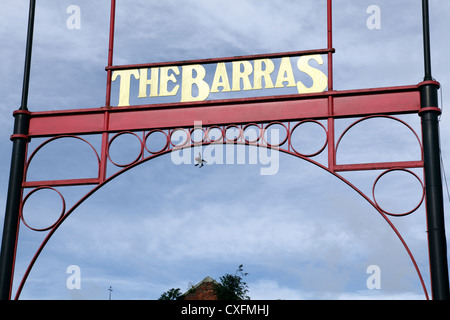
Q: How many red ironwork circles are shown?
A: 11